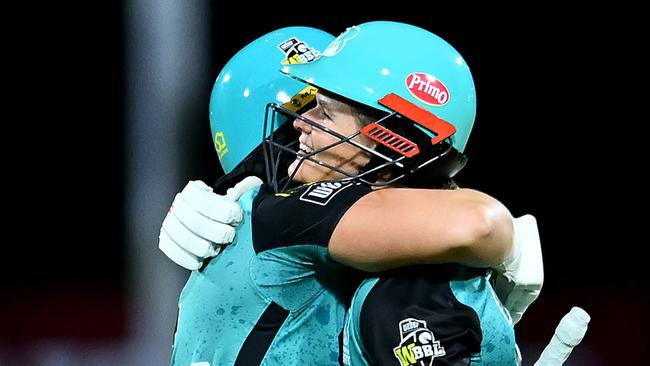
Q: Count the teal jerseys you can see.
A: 2